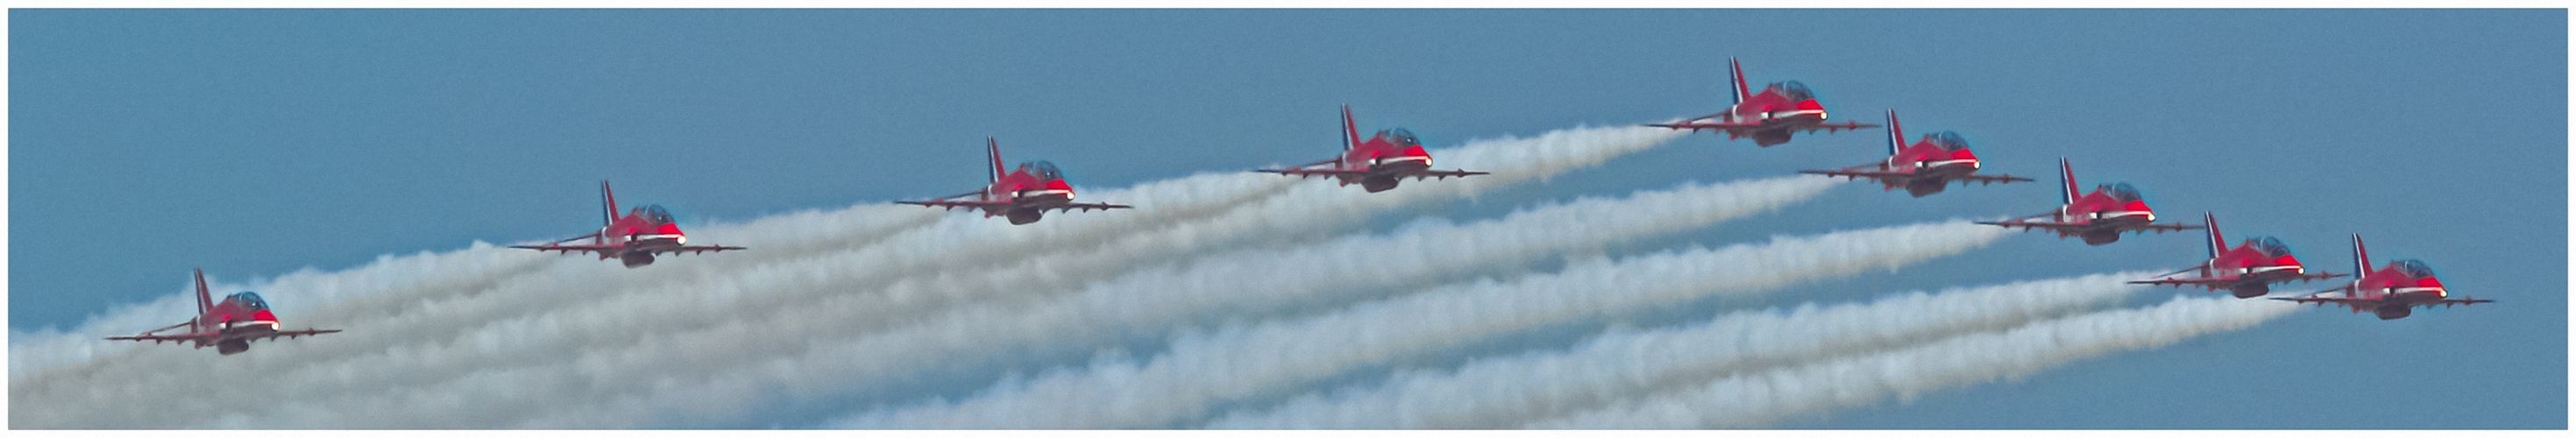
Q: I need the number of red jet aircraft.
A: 9